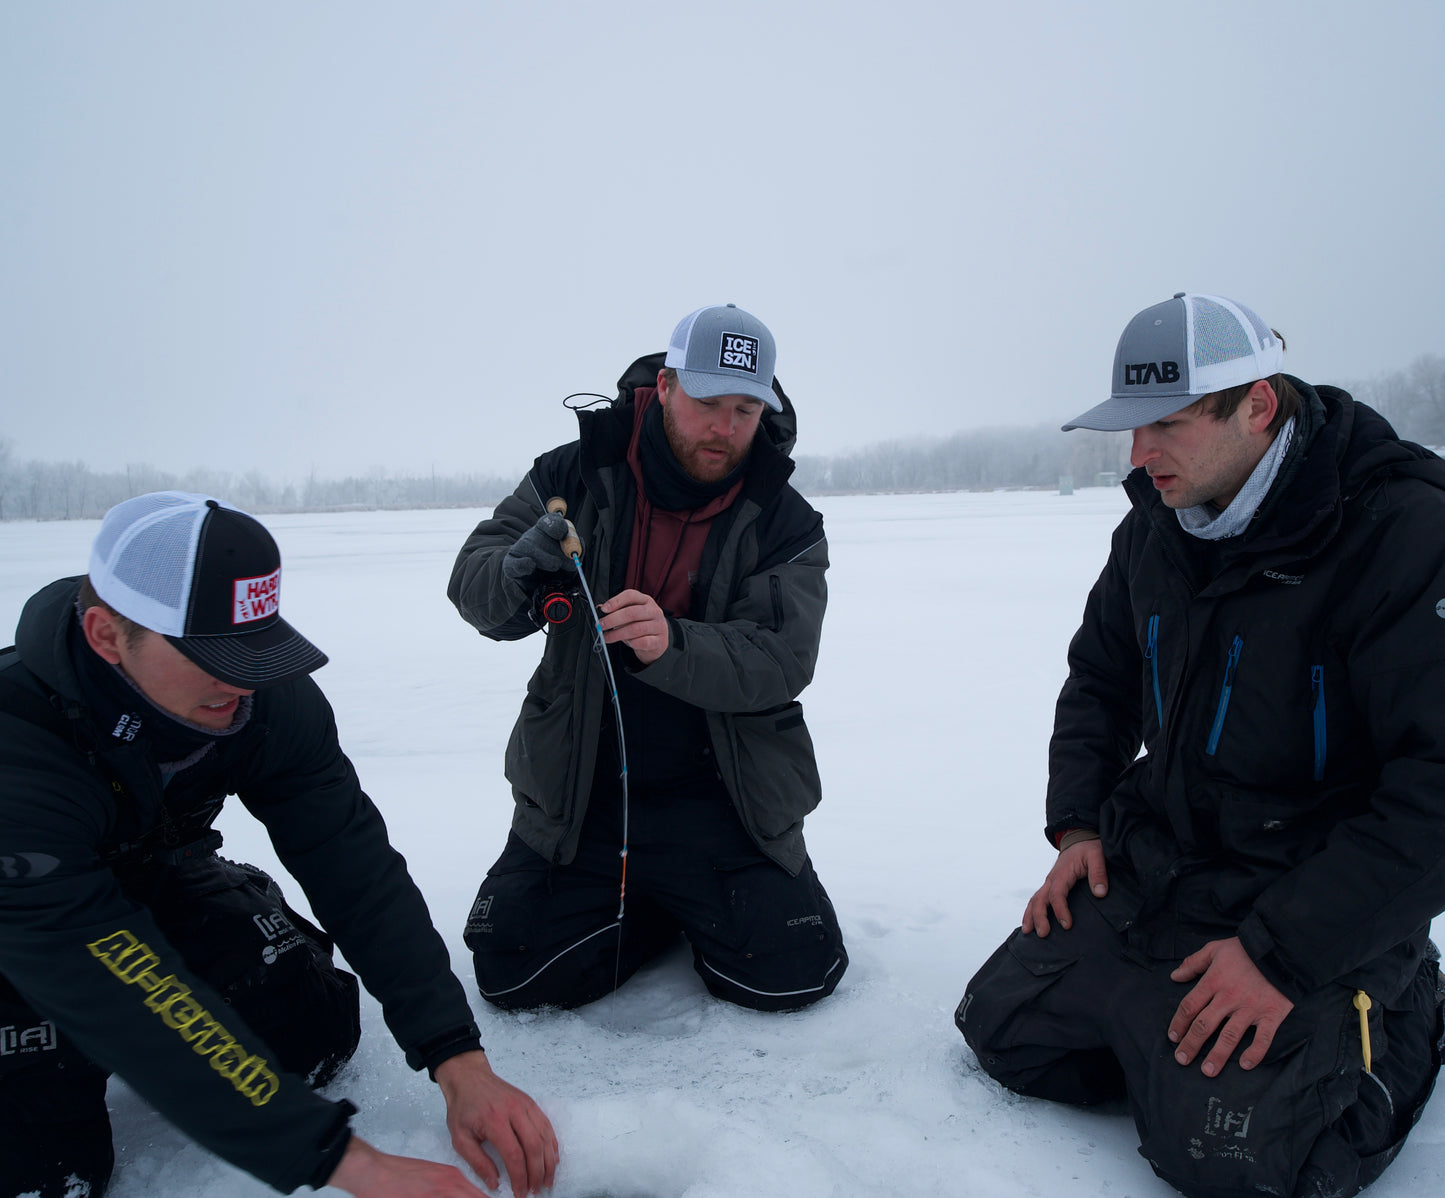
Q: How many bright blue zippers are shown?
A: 3